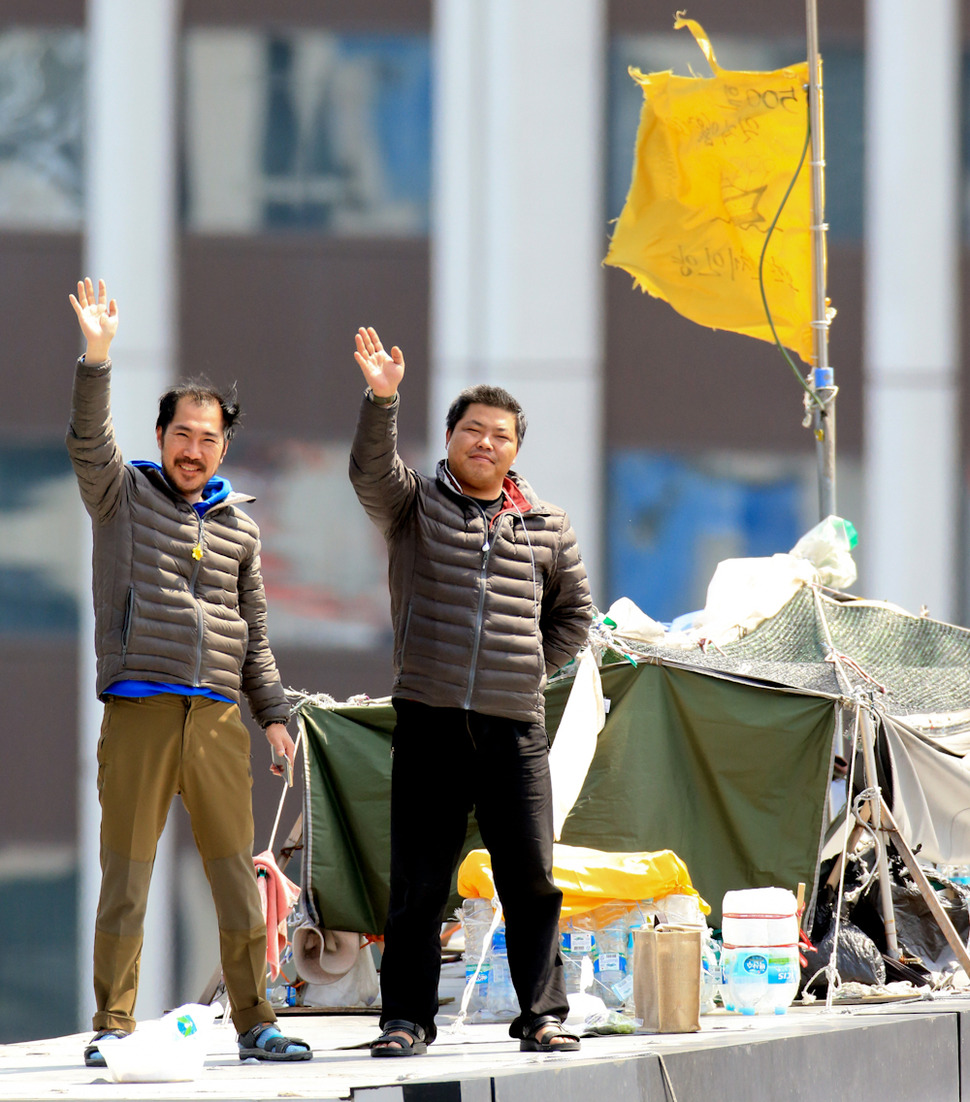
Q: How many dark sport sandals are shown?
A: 4